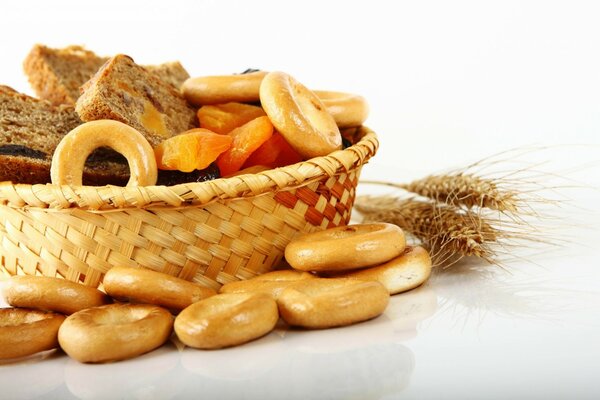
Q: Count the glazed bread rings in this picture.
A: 13